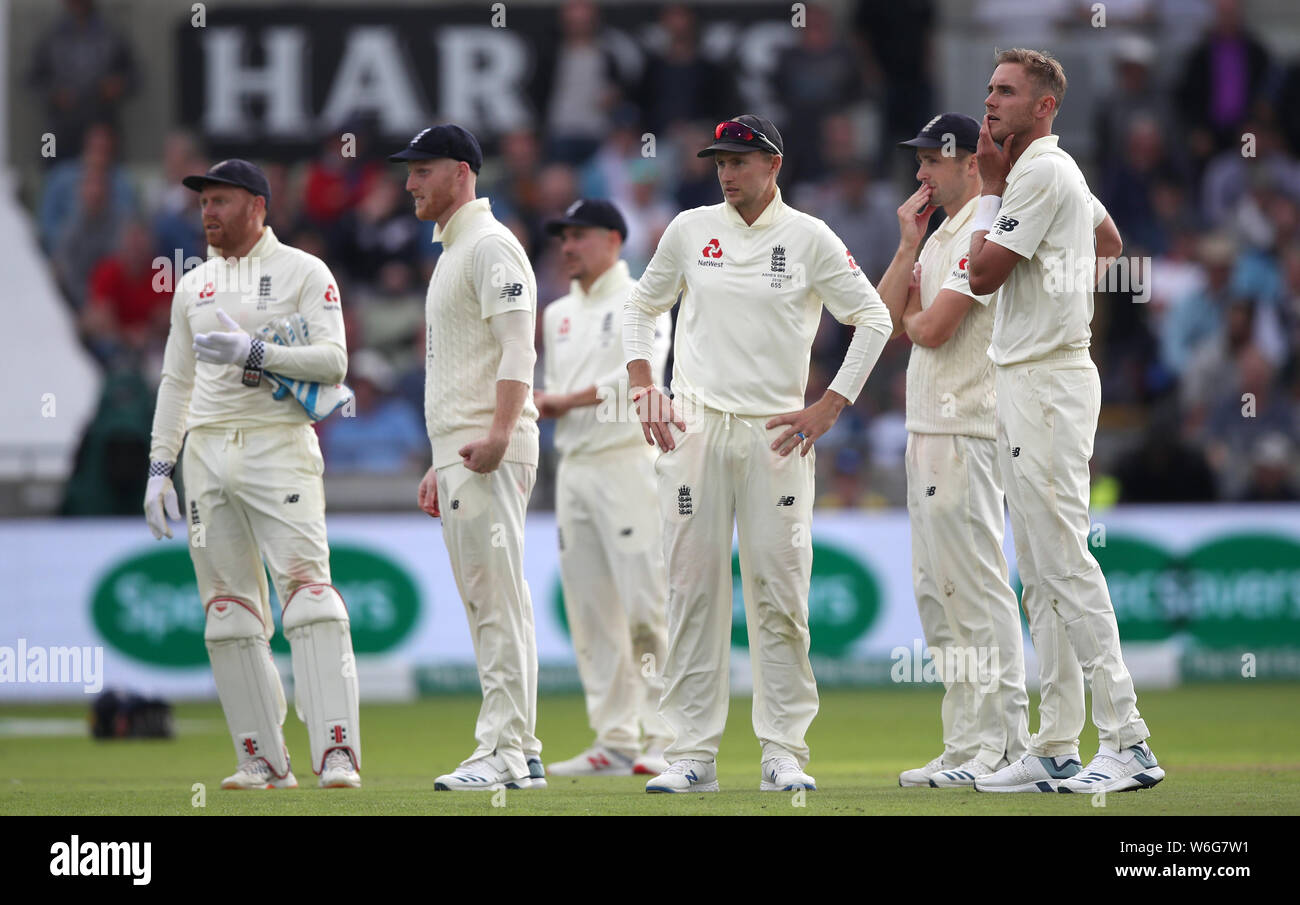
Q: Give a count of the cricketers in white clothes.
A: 6